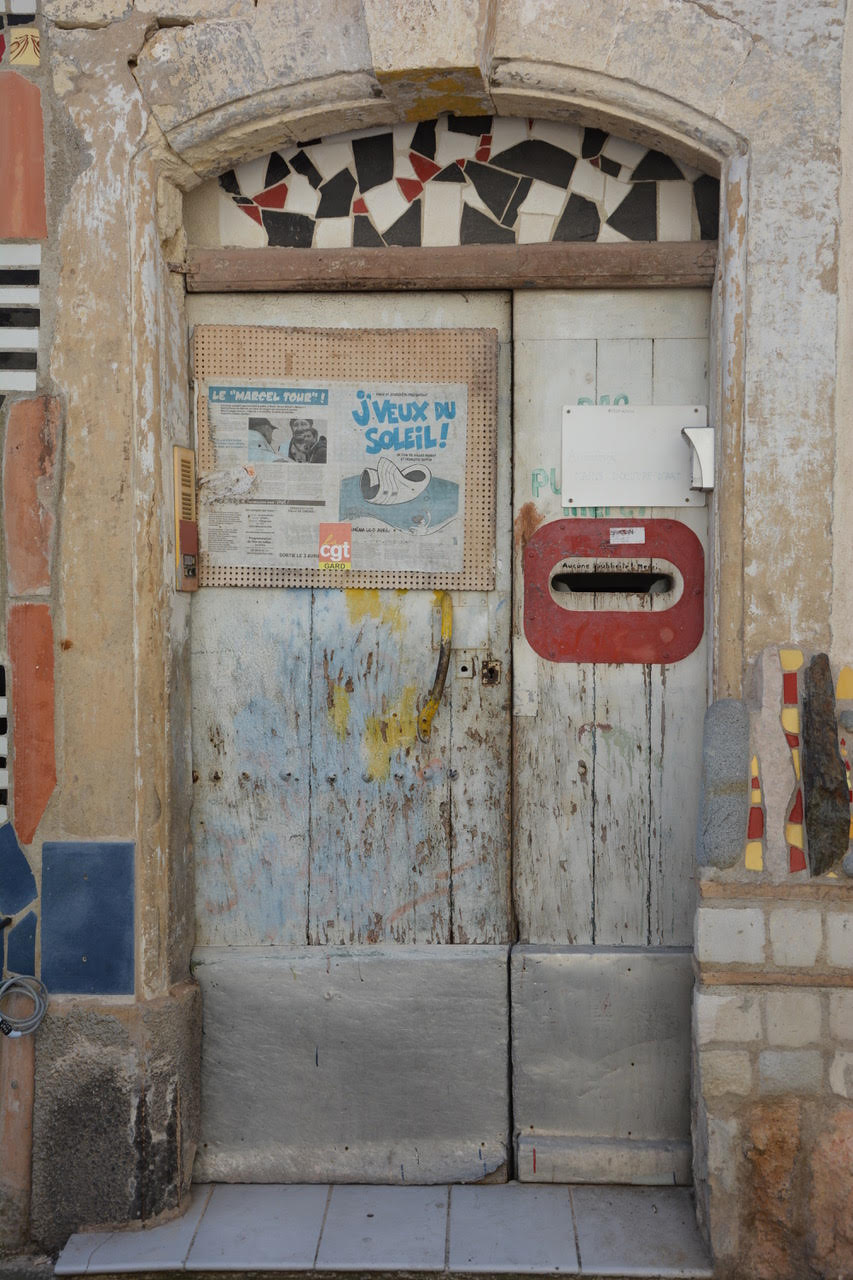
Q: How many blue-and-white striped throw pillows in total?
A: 0